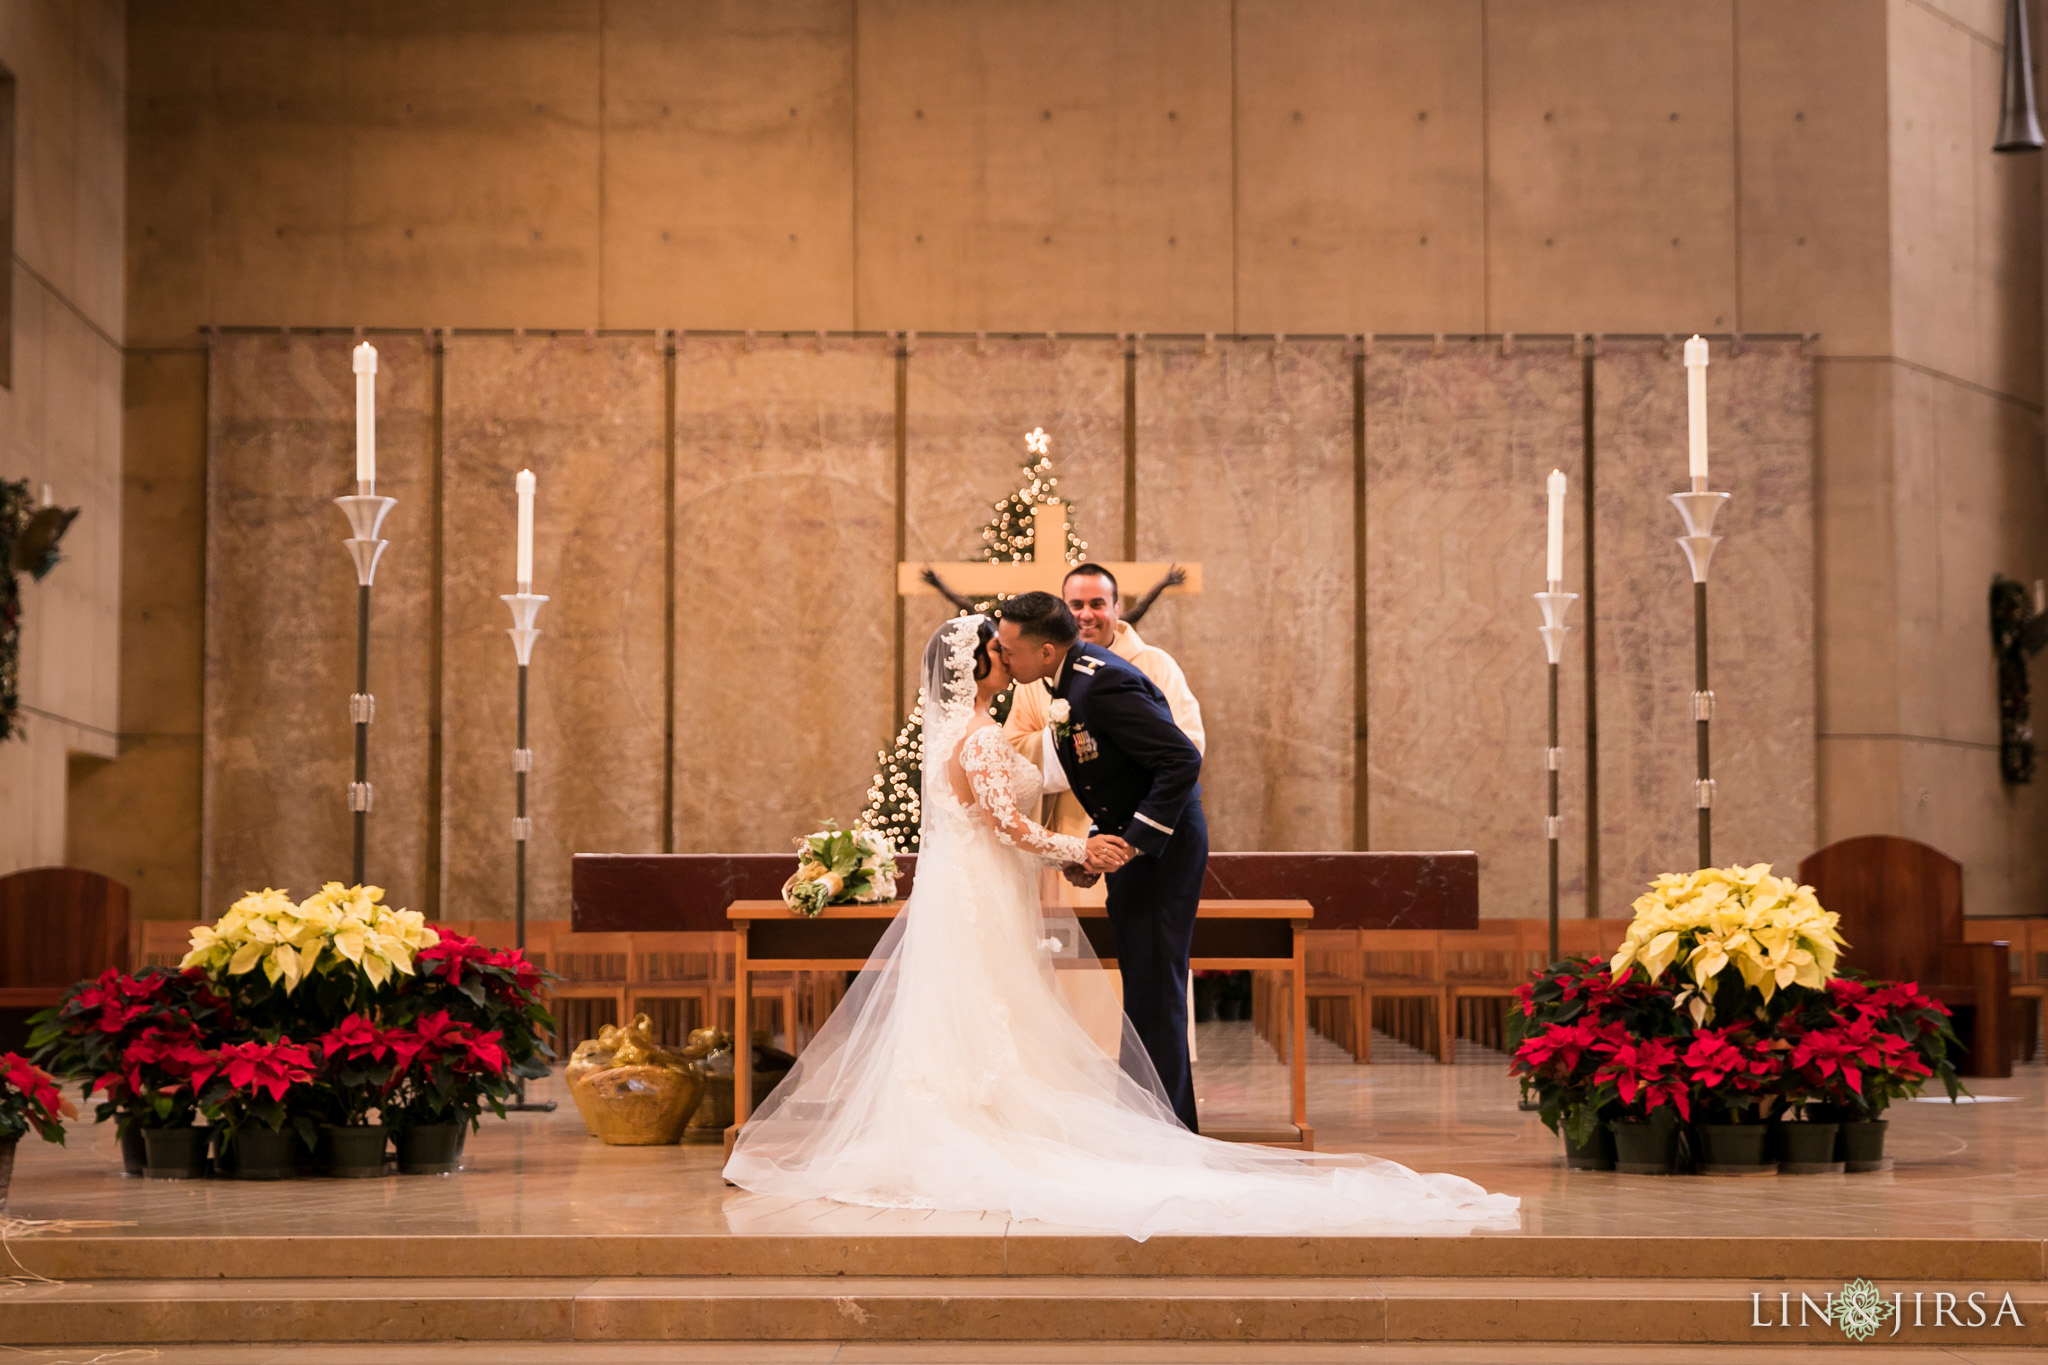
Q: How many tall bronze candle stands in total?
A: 4